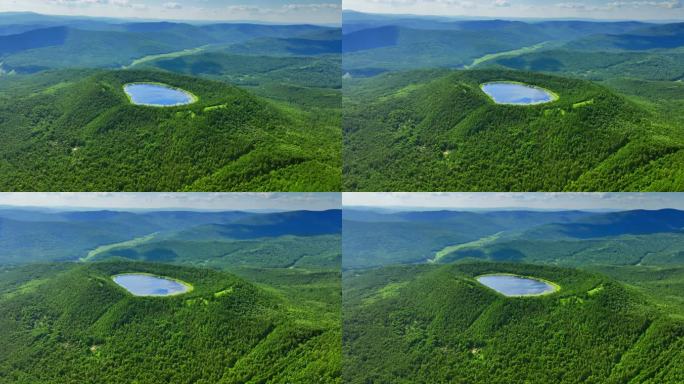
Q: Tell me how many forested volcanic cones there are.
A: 4